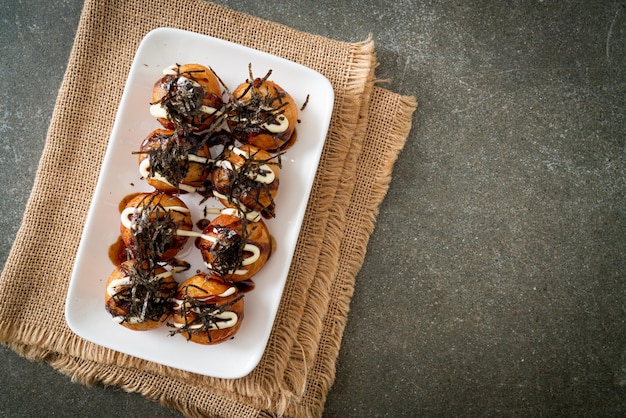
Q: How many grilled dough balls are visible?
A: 8